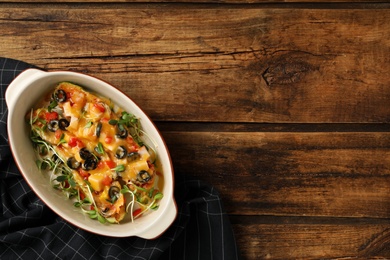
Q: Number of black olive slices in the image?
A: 12